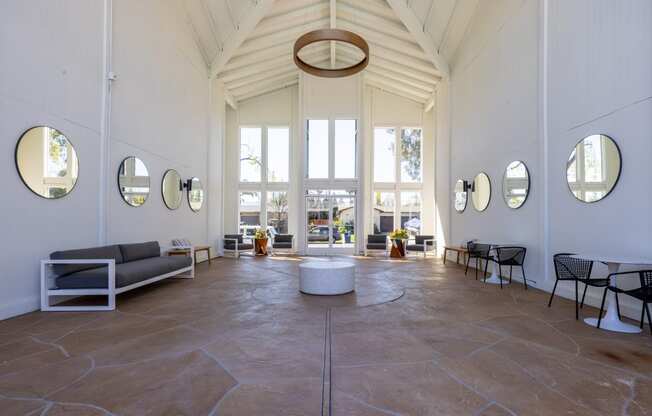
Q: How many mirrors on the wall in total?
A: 8